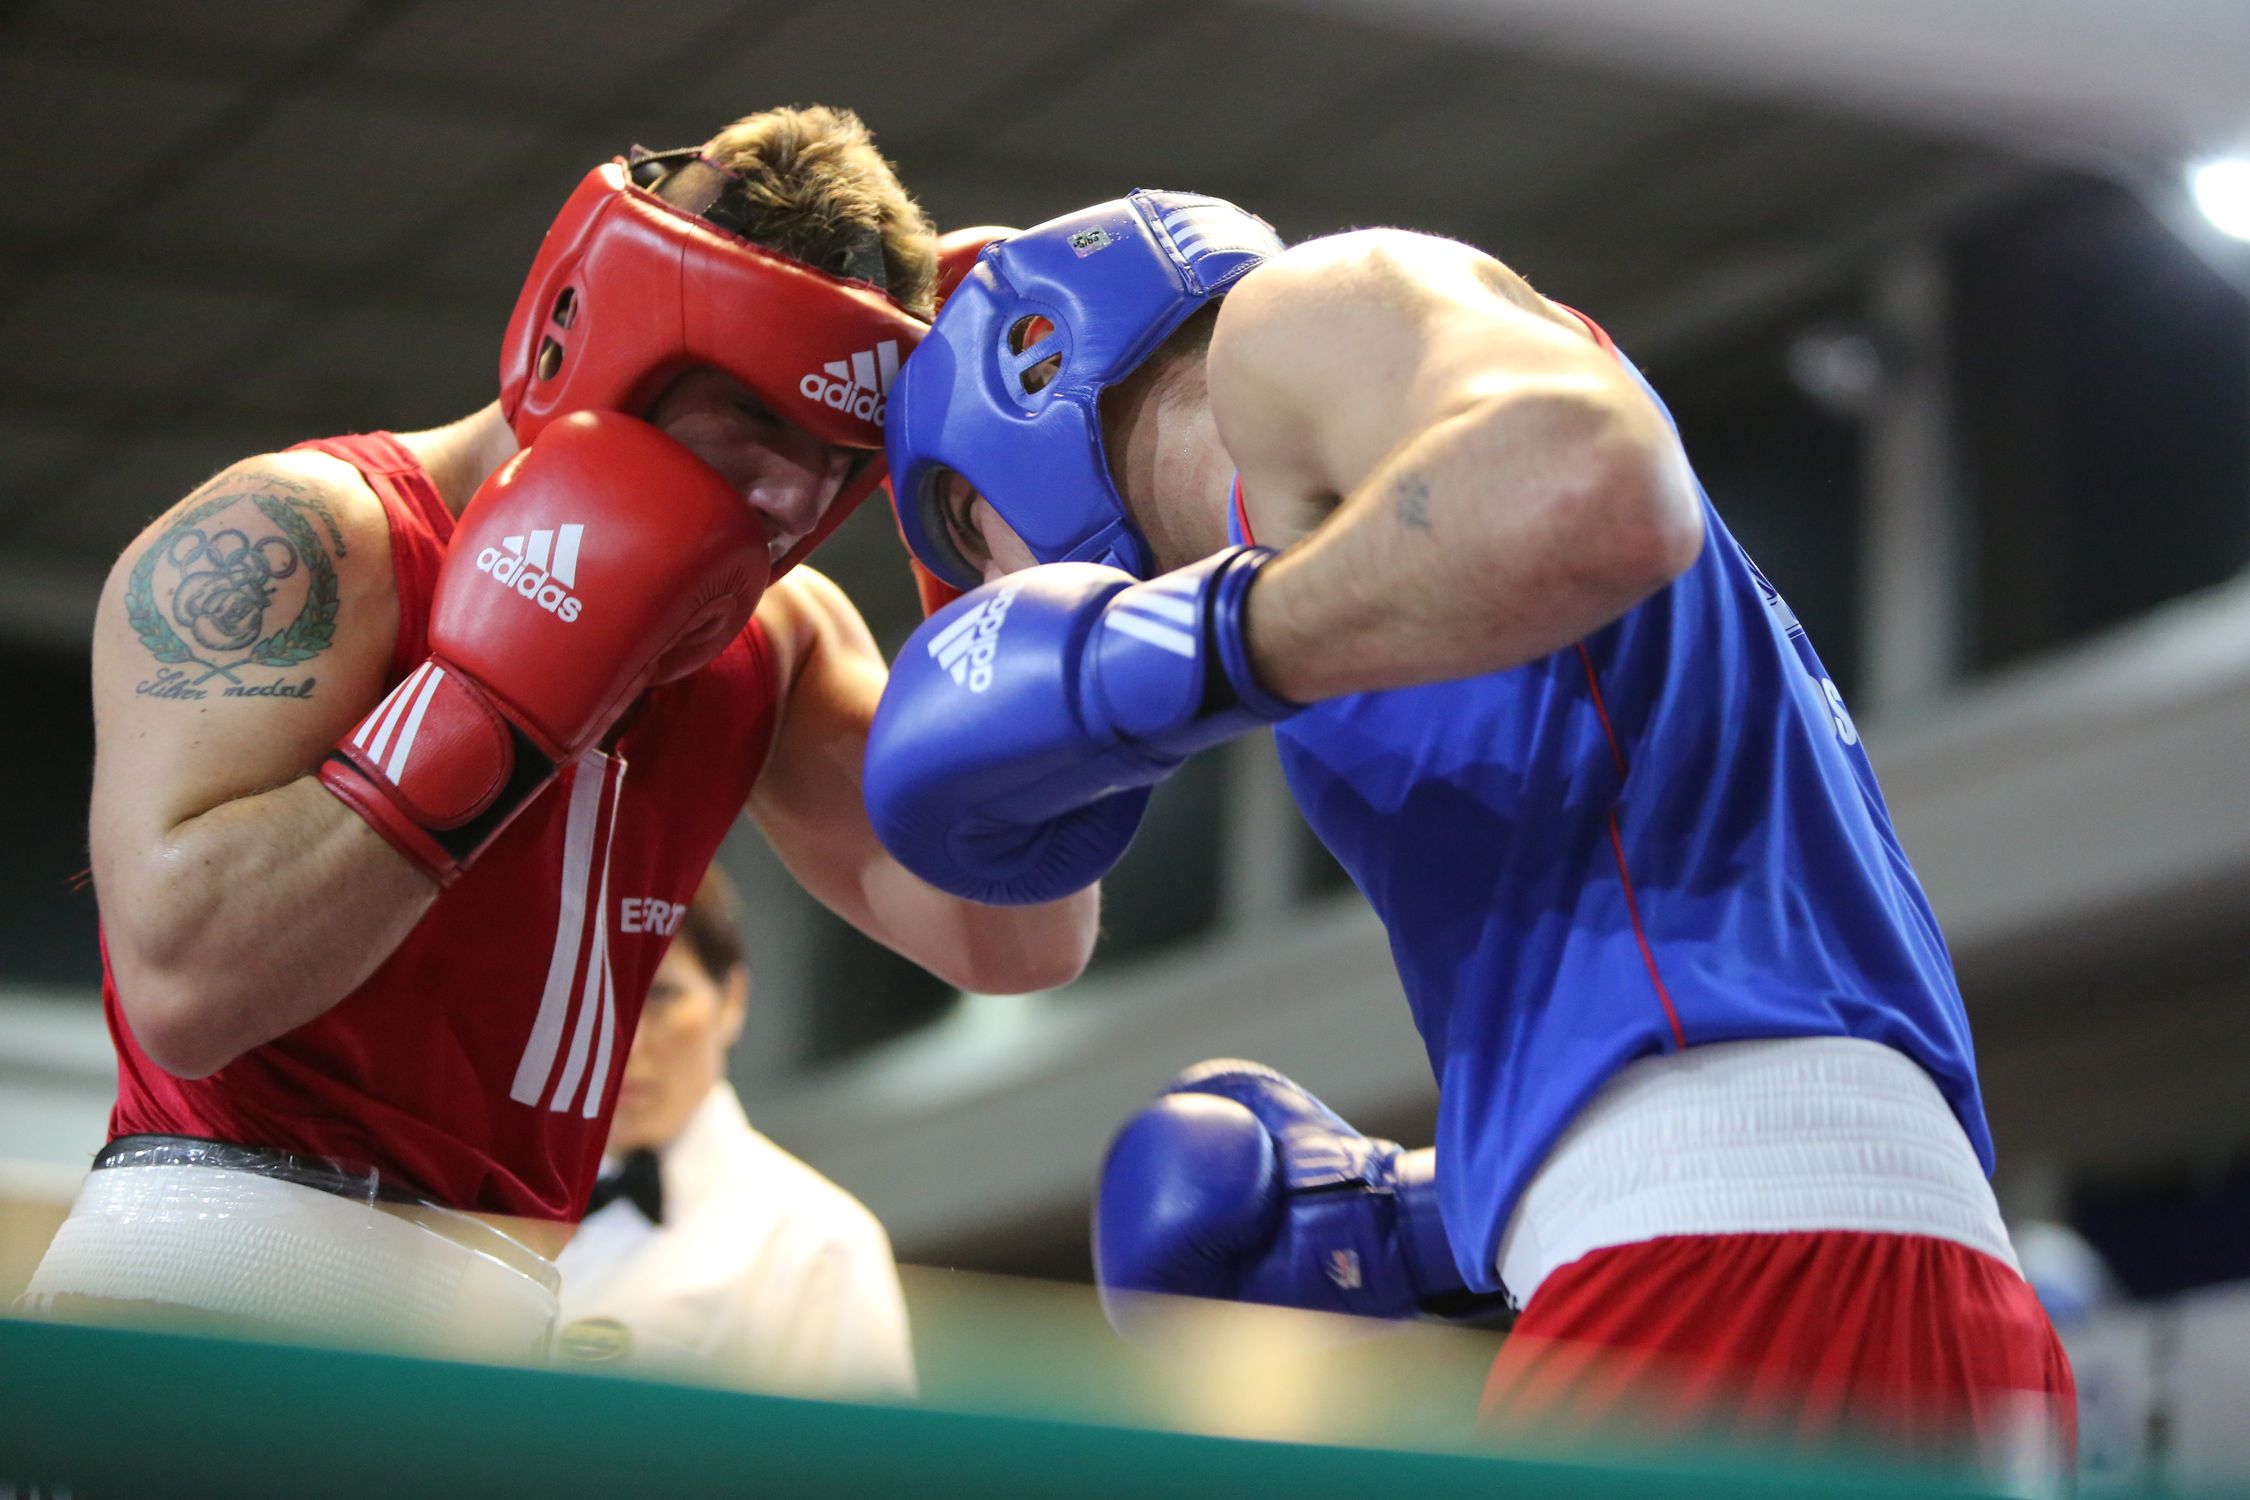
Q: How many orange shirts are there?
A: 0